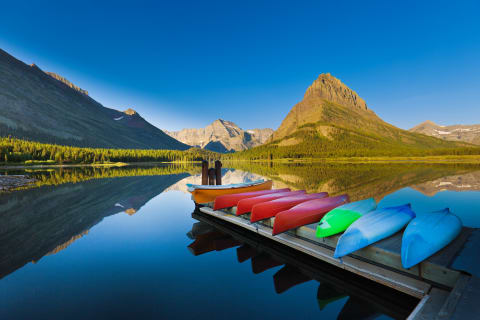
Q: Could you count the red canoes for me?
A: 4